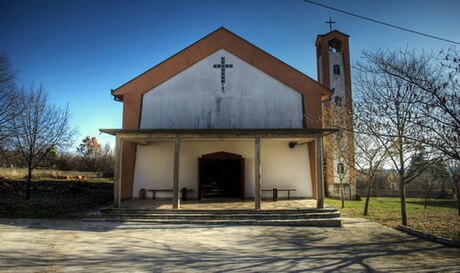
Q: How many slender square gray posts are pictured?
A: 4